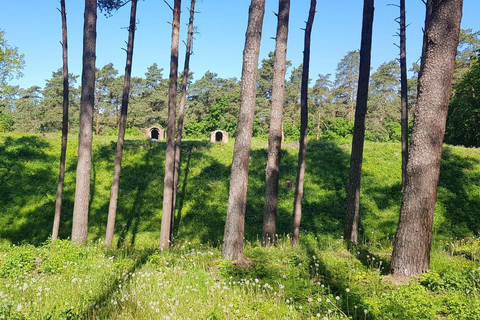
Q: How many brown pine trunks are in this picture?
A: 11